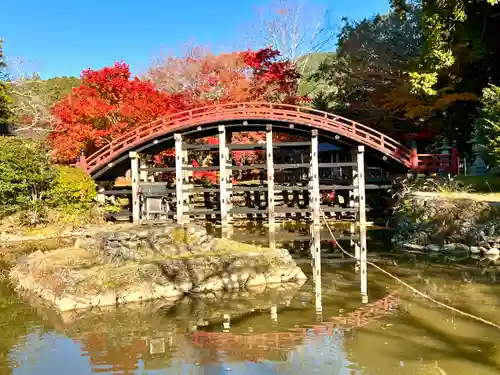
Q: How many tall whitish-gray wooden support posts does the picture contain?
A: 6